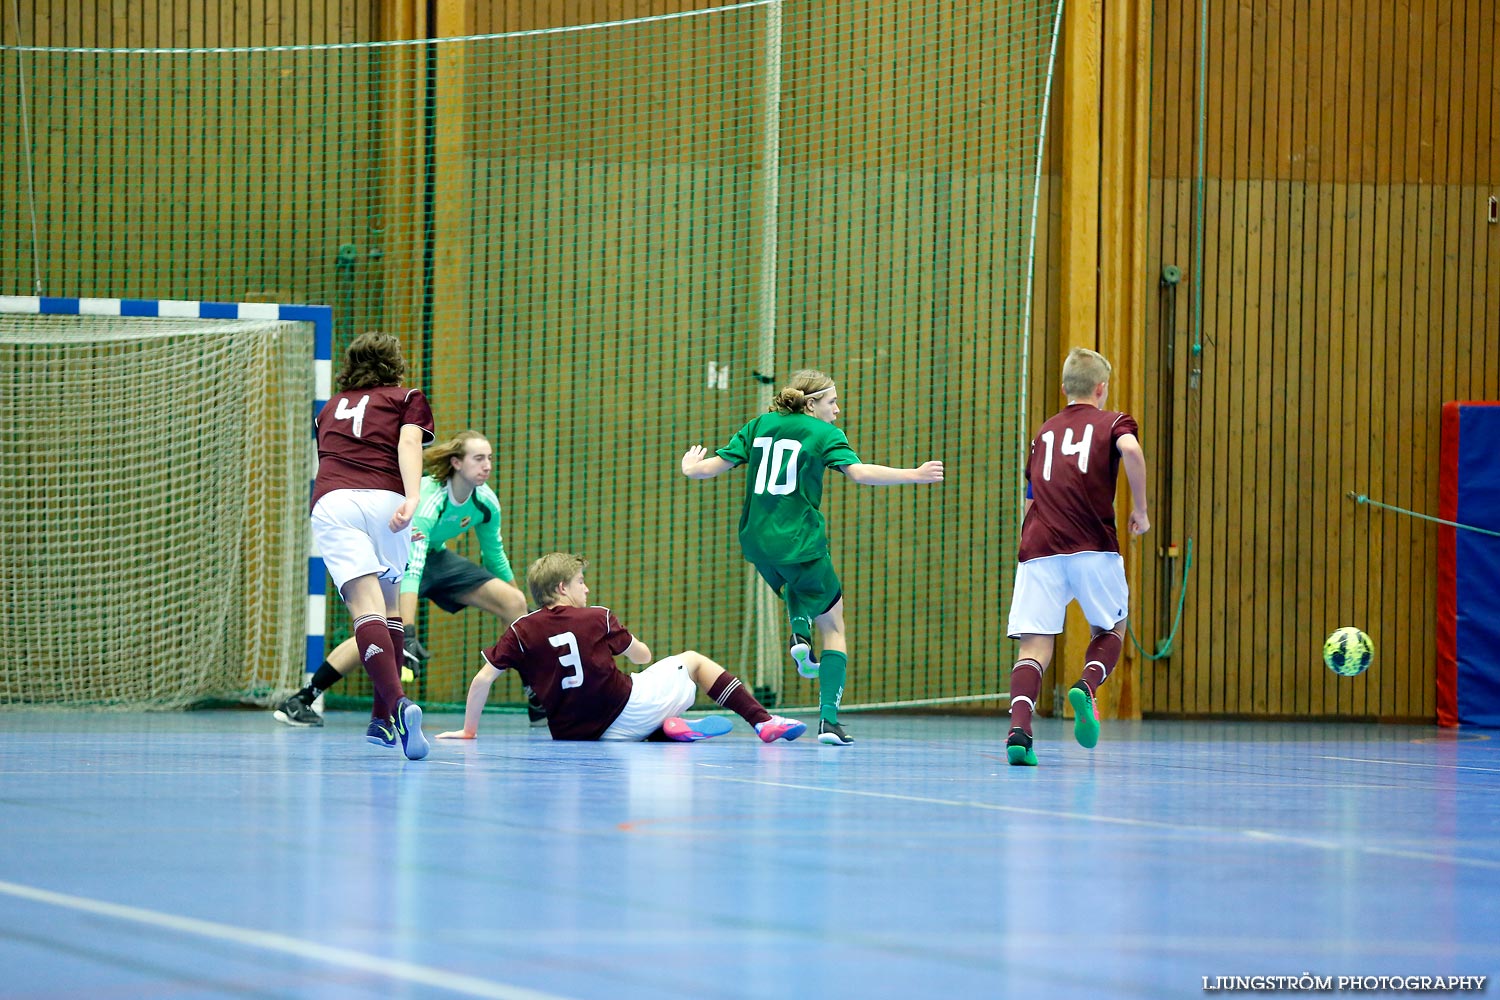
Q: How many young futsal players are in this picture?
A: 5